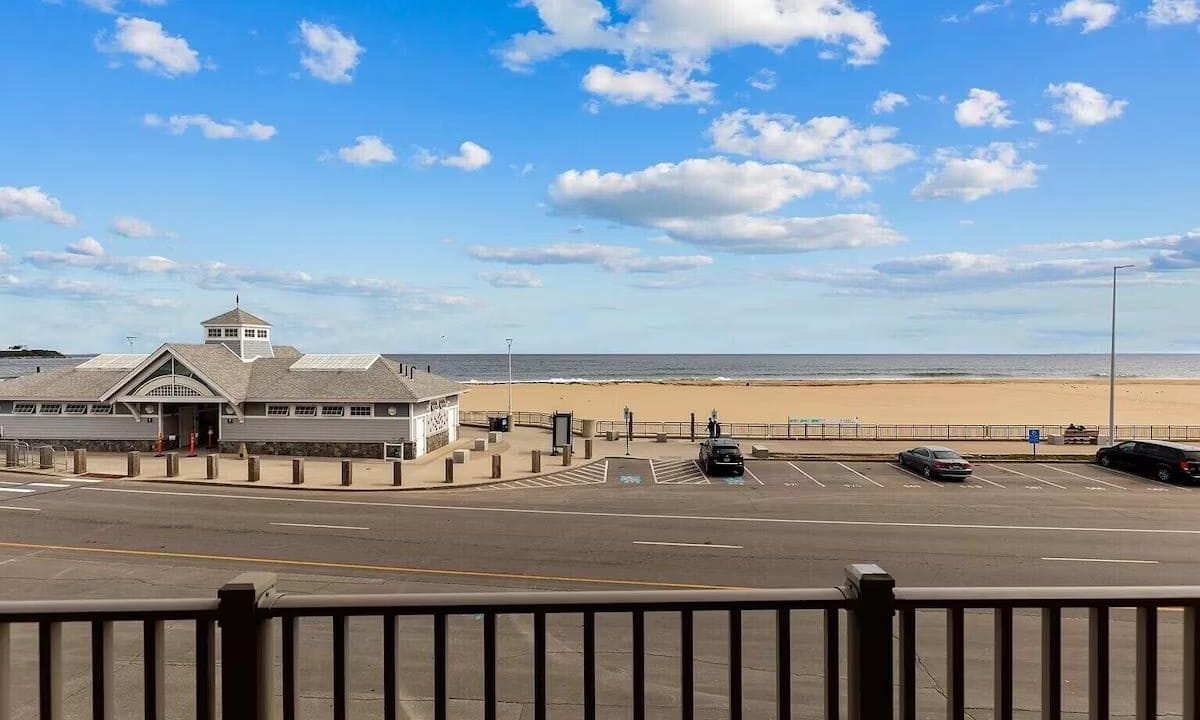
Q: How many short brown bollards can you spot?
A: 15